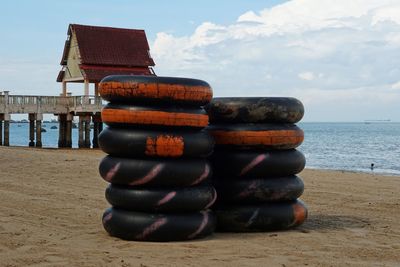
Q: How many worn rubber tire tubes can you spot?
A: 11